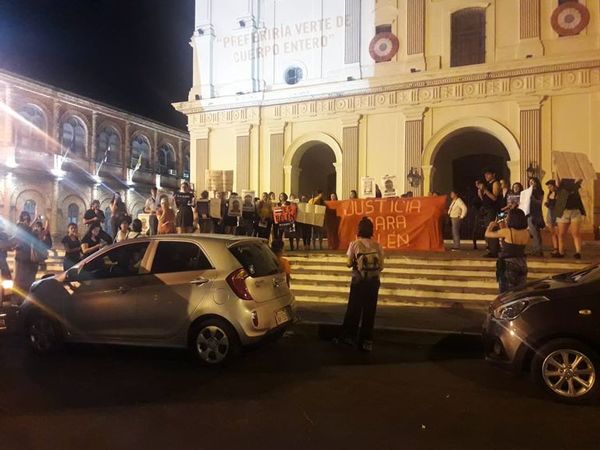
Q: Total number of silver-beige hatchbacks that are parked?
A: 1